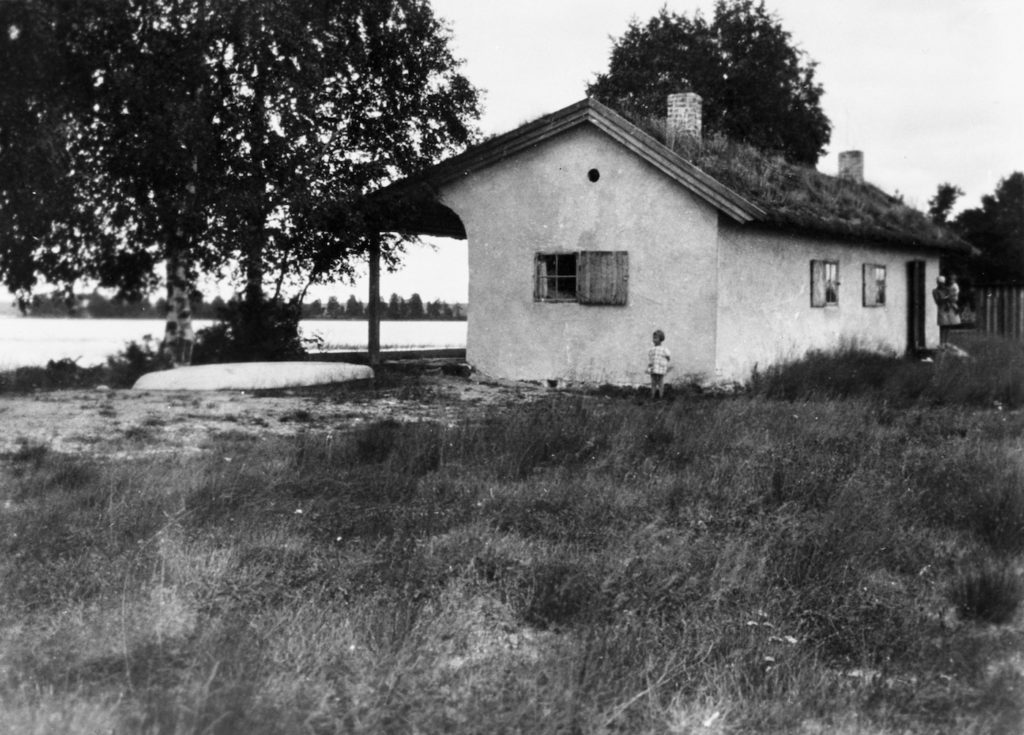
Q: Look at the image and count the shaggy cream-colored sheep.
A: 0